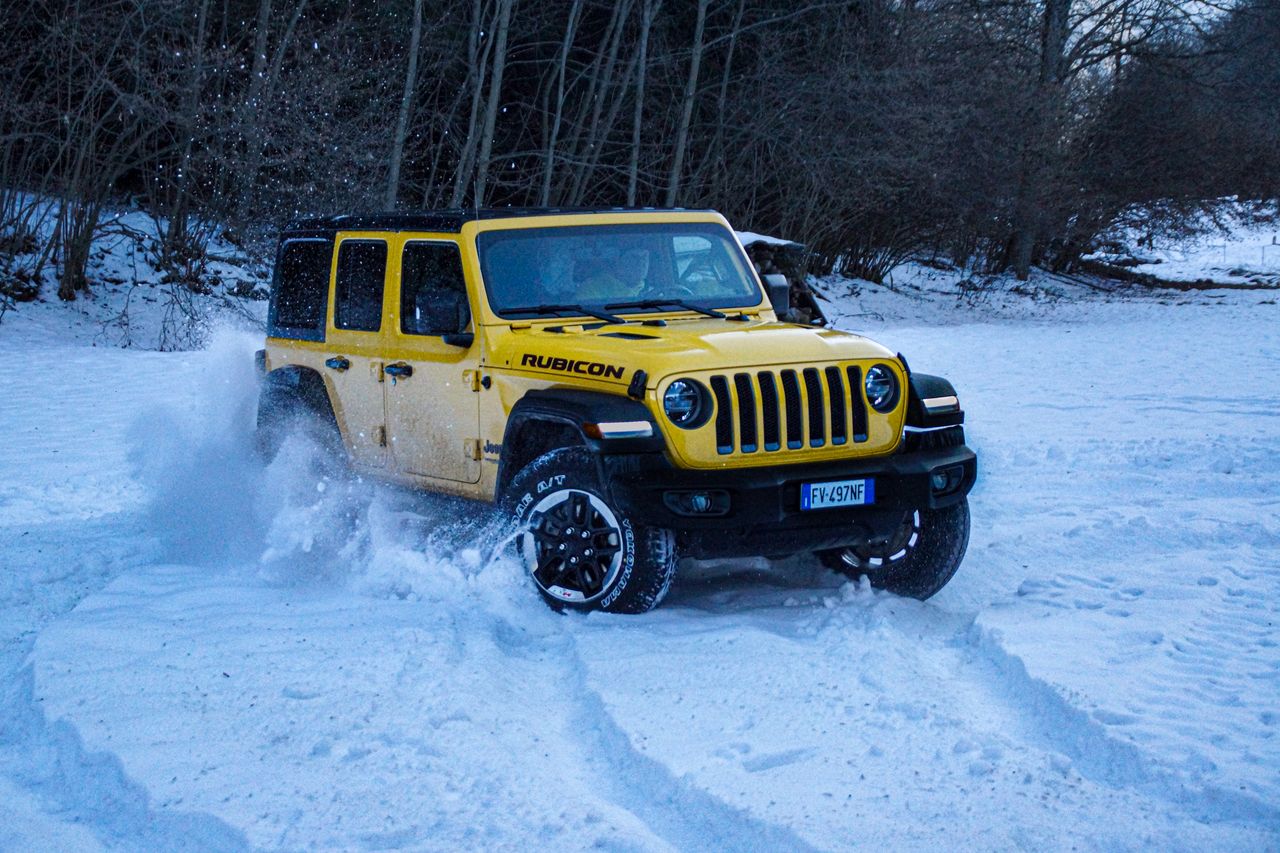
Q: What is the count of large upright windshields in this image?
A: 1